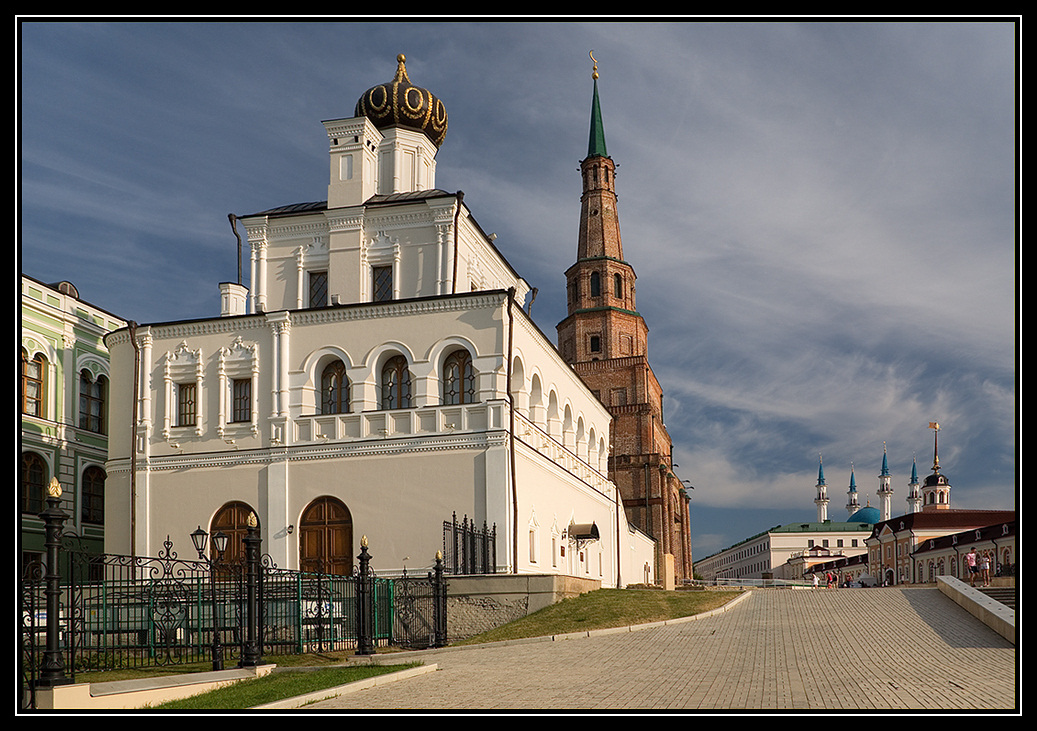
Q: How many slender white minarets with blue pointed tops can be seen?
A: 4